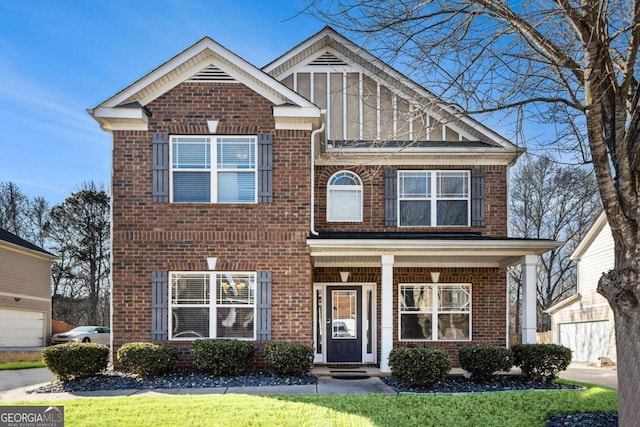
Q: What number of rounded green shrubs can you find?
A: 7